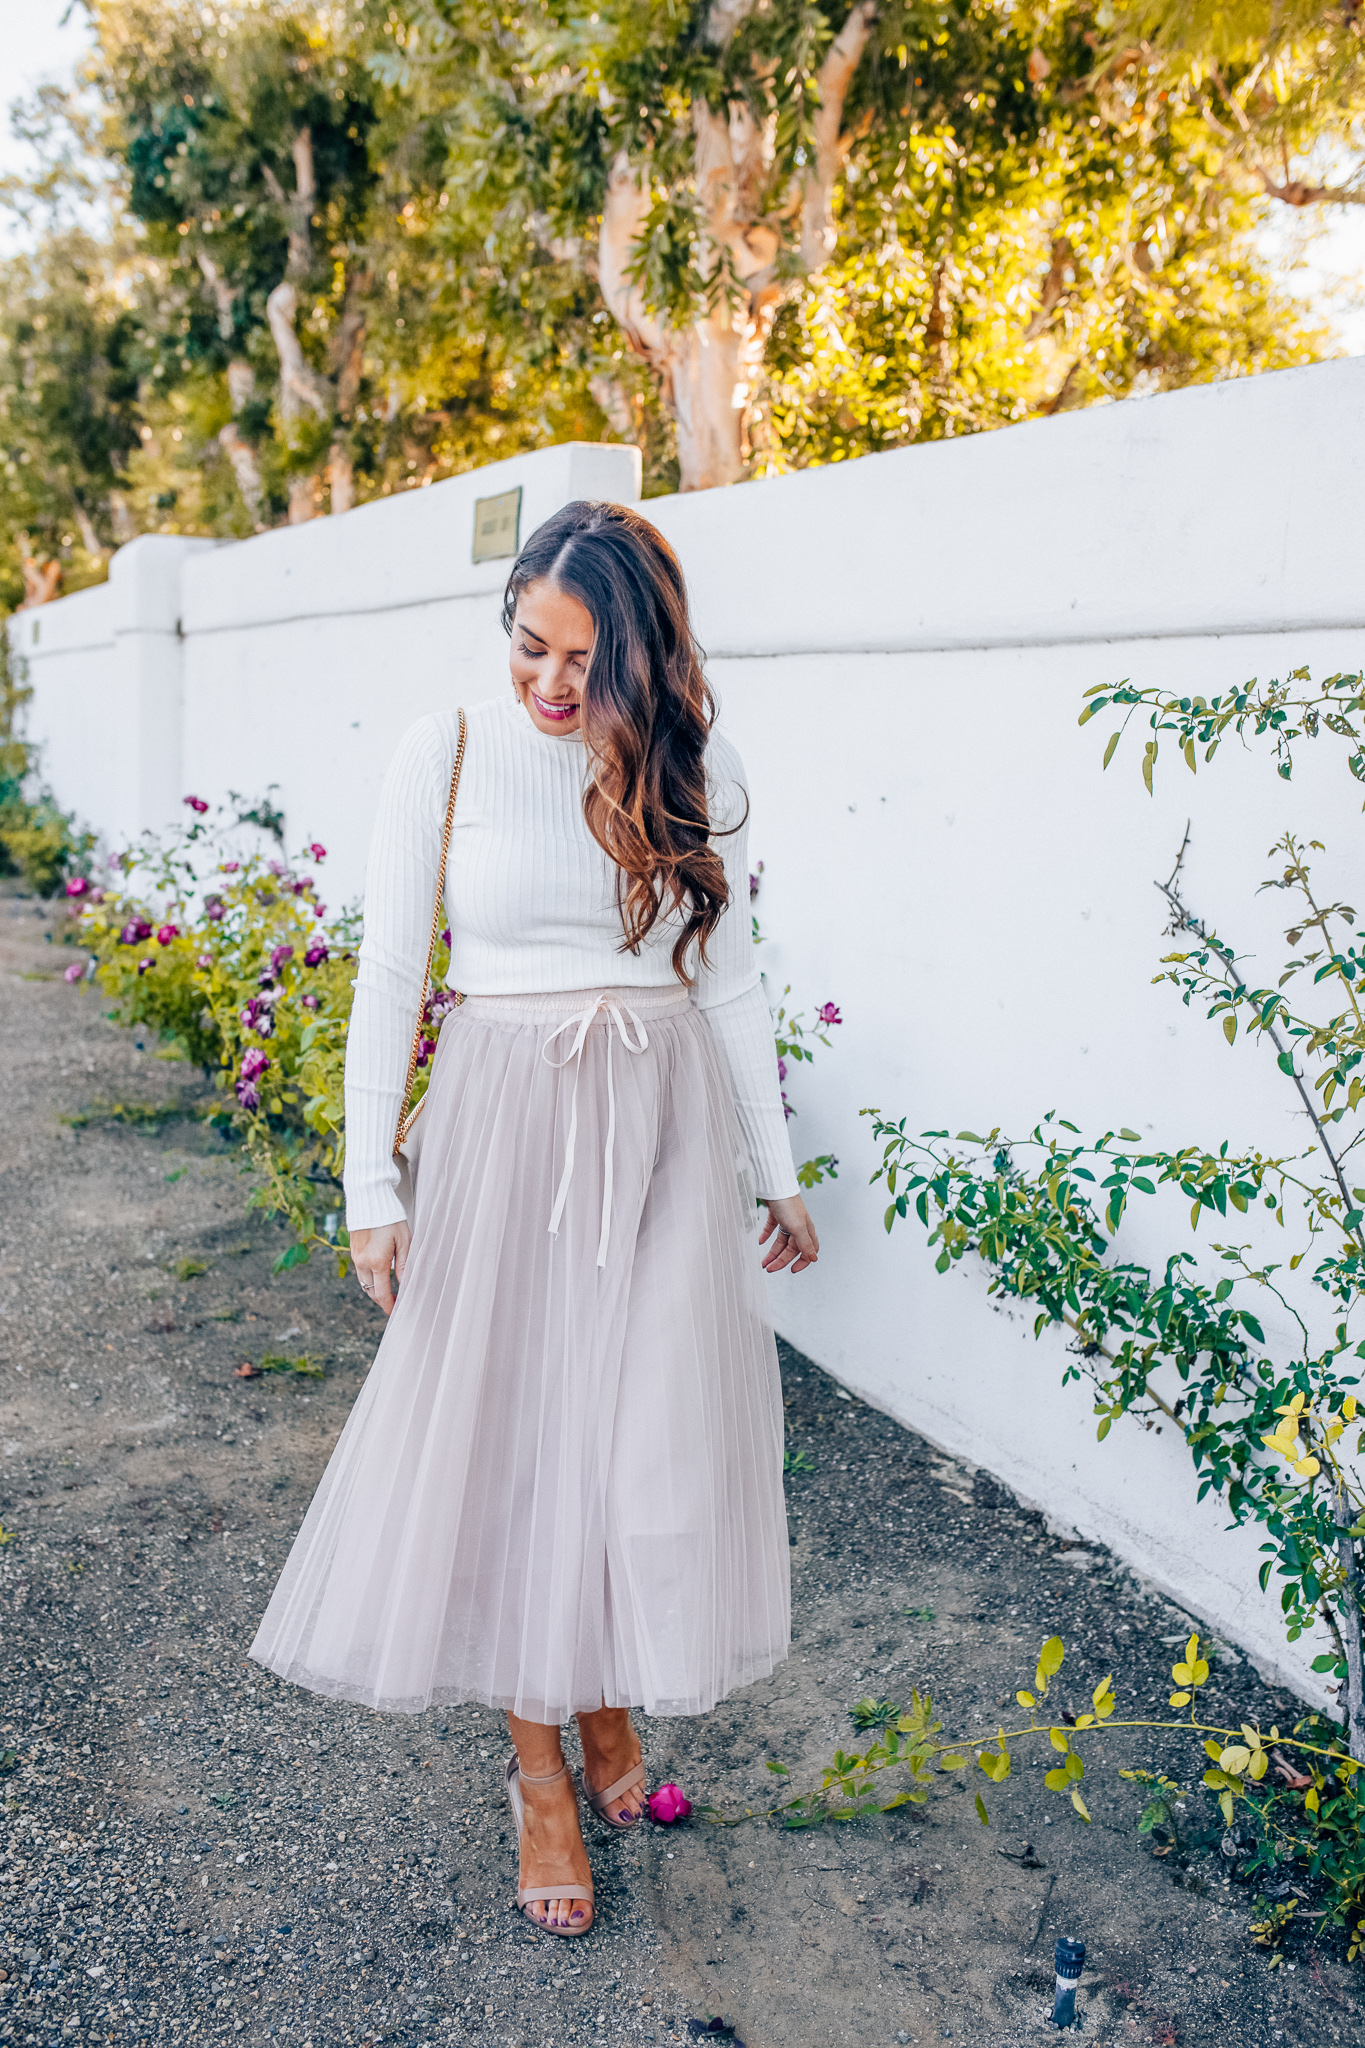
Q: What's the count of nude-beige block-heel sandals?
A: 2